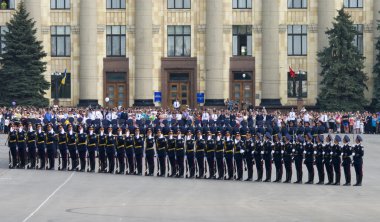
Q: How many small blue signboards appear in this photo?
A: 2